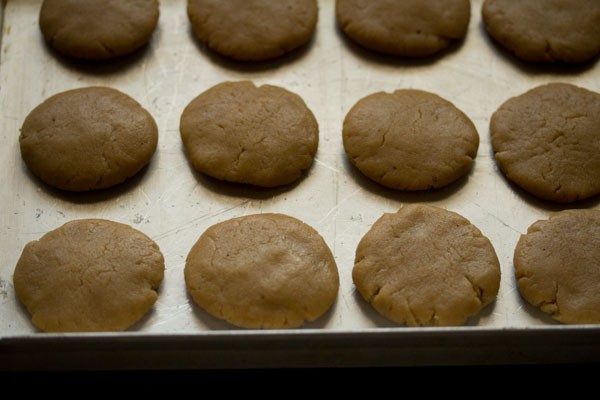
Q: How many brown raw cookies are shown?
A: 12